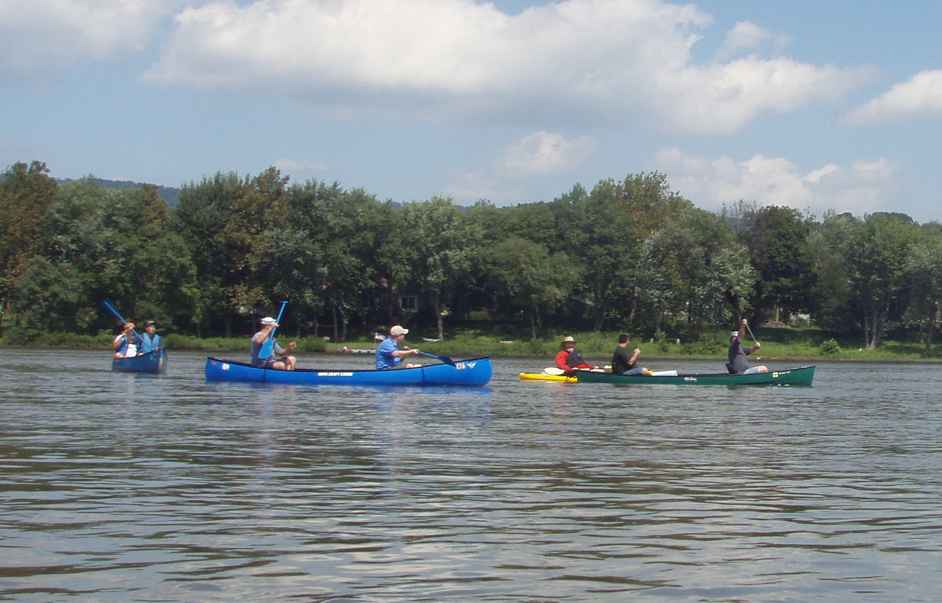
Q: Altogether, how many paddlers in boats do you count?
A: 7